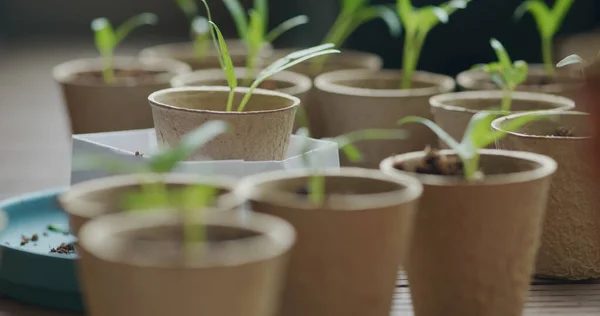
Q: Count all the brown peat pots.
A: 13